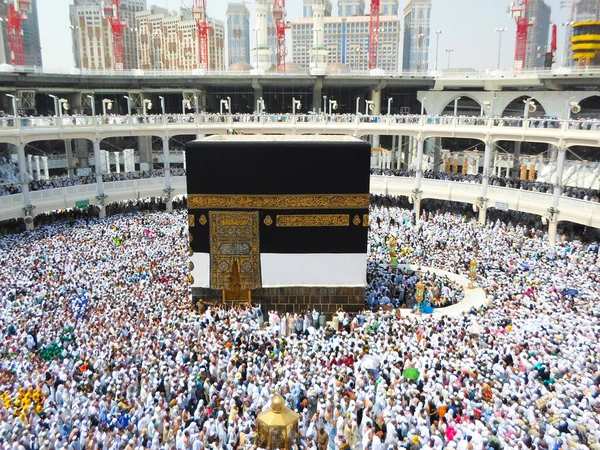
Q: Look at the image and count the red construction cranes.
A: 6